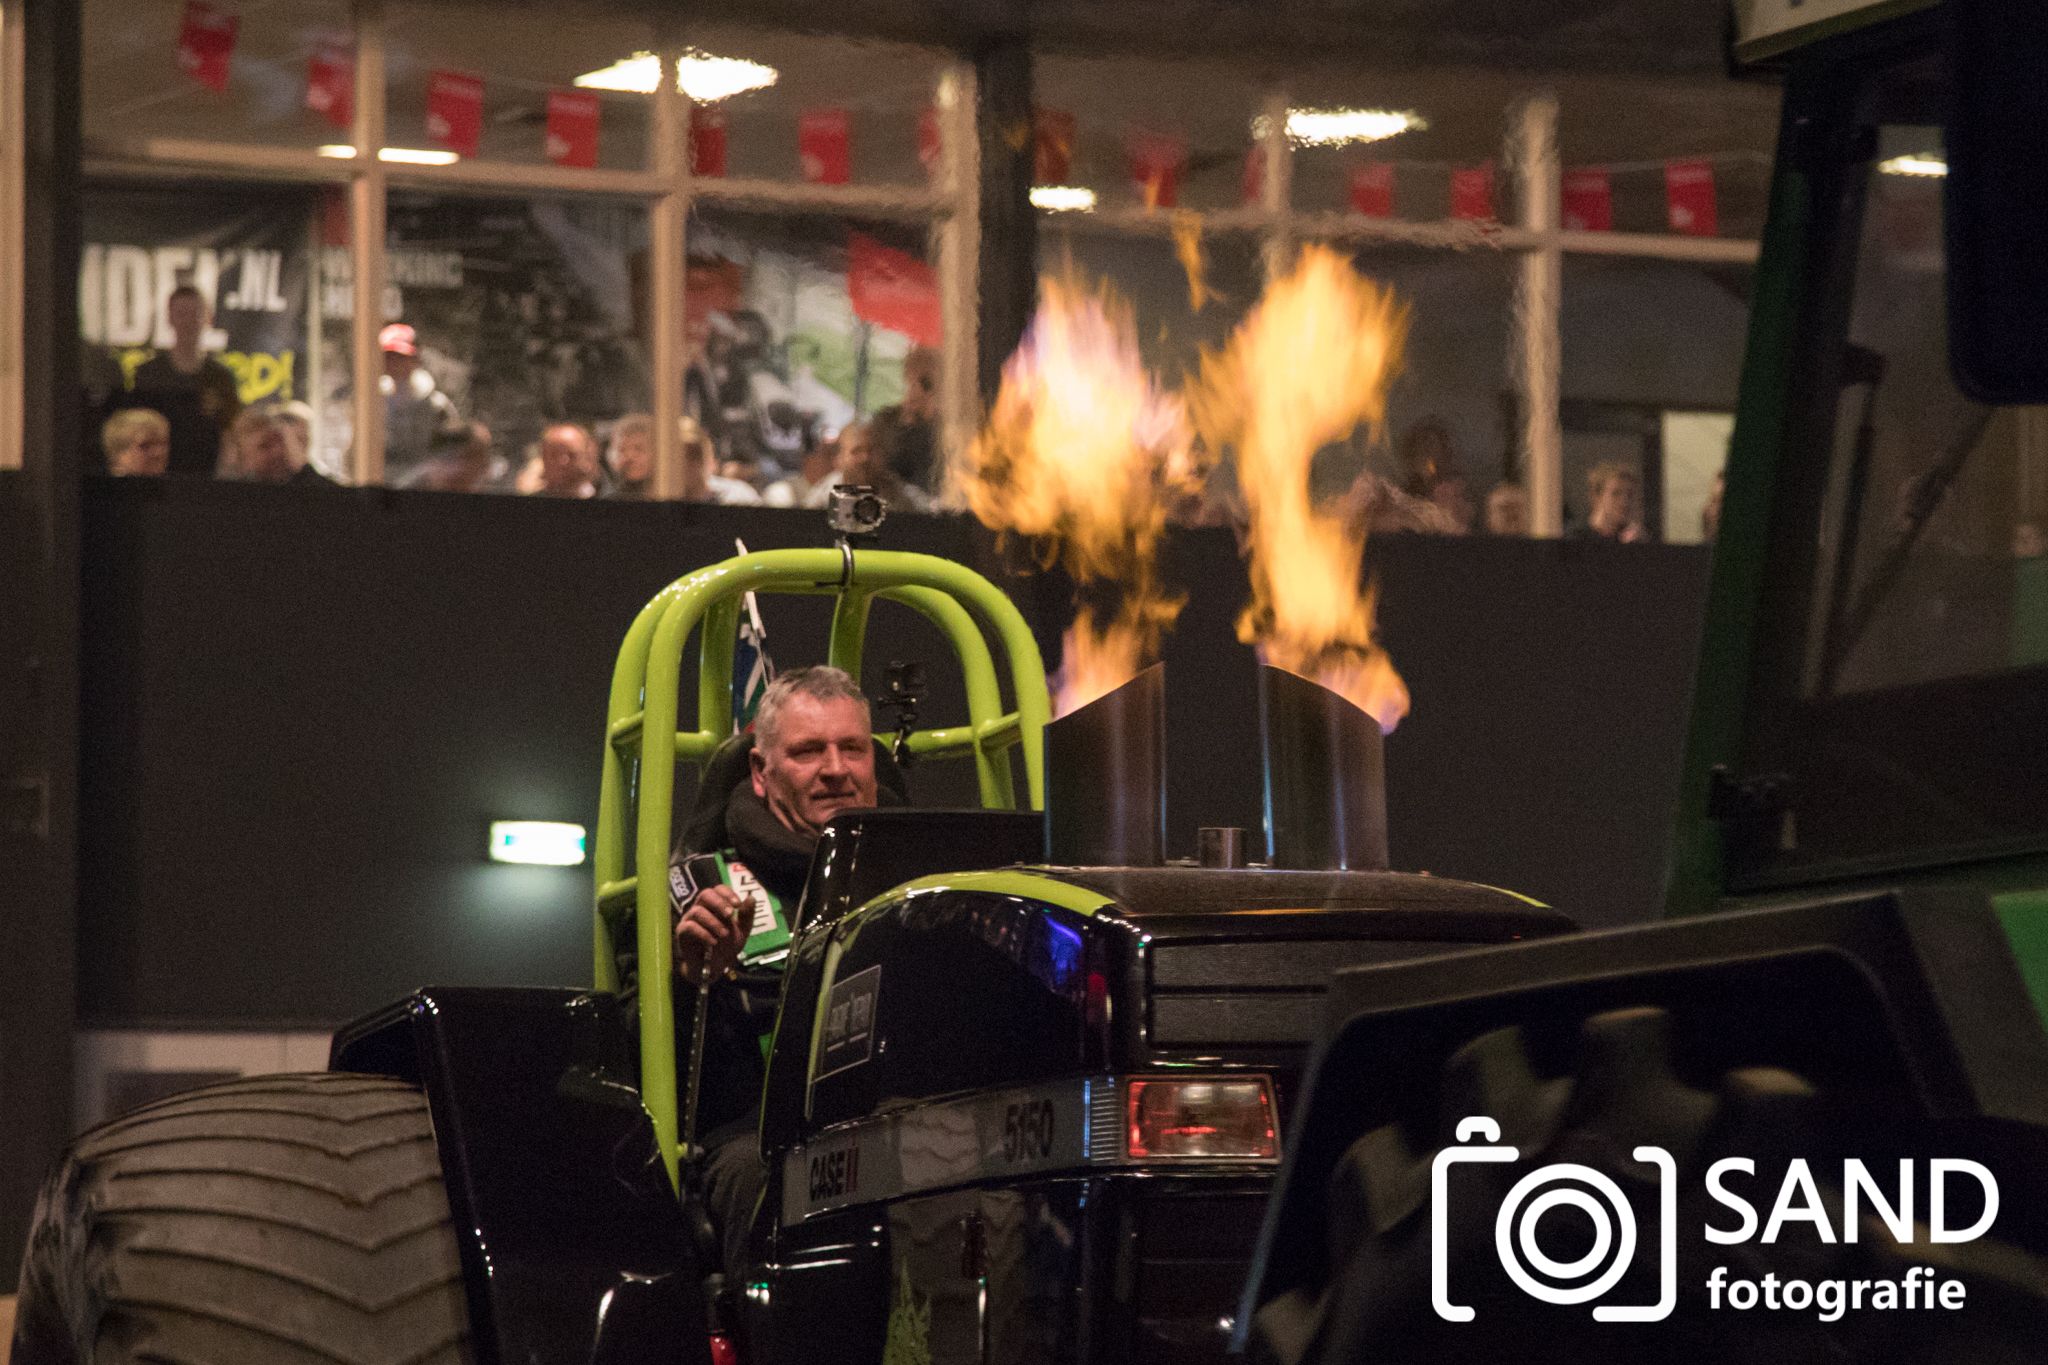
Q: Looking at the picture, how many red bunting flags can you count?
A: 14